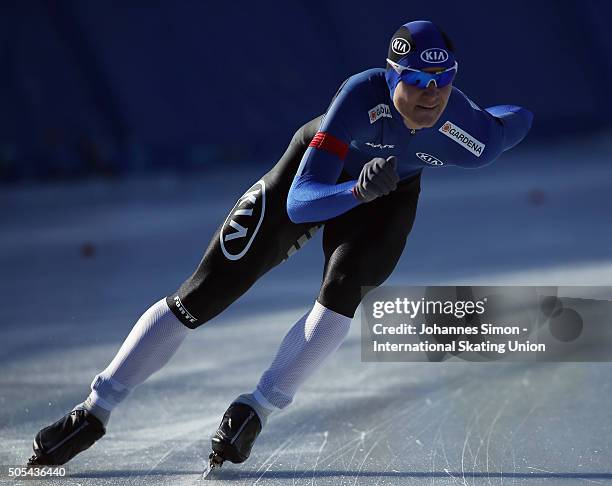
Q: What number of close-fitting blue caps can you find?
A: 1